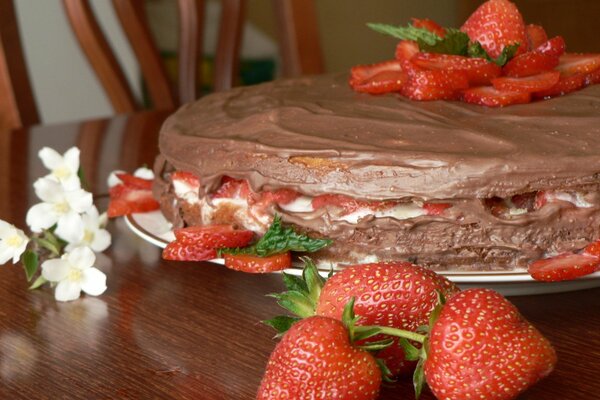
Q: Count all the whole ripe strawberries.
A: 4